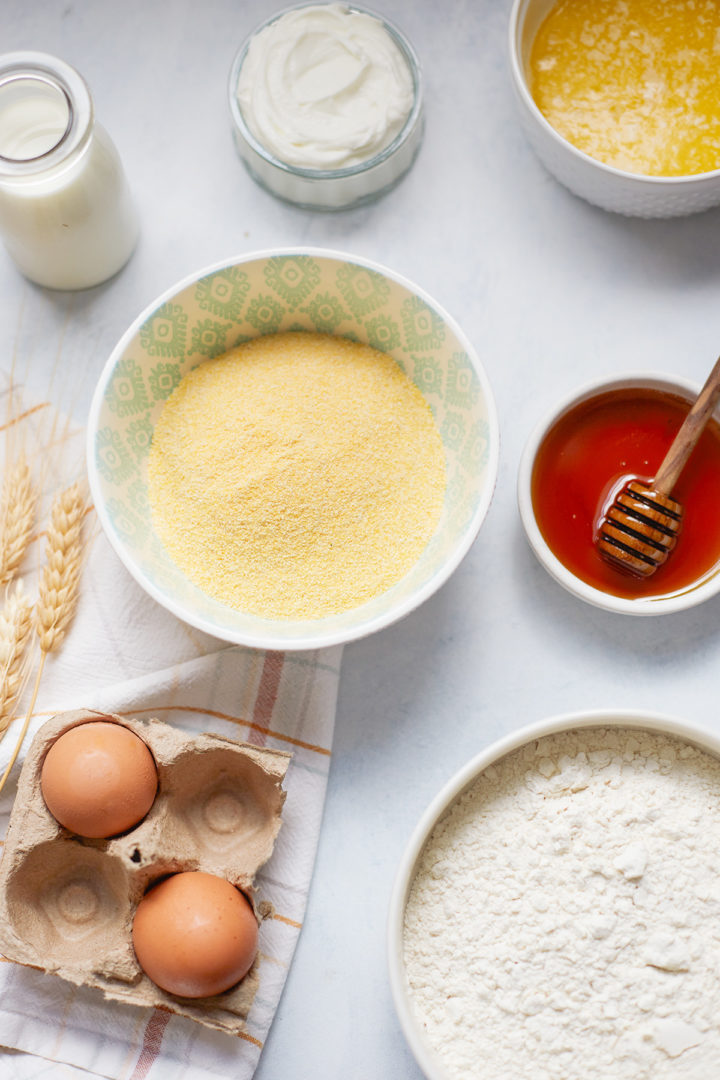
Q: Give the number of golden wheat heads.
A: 3